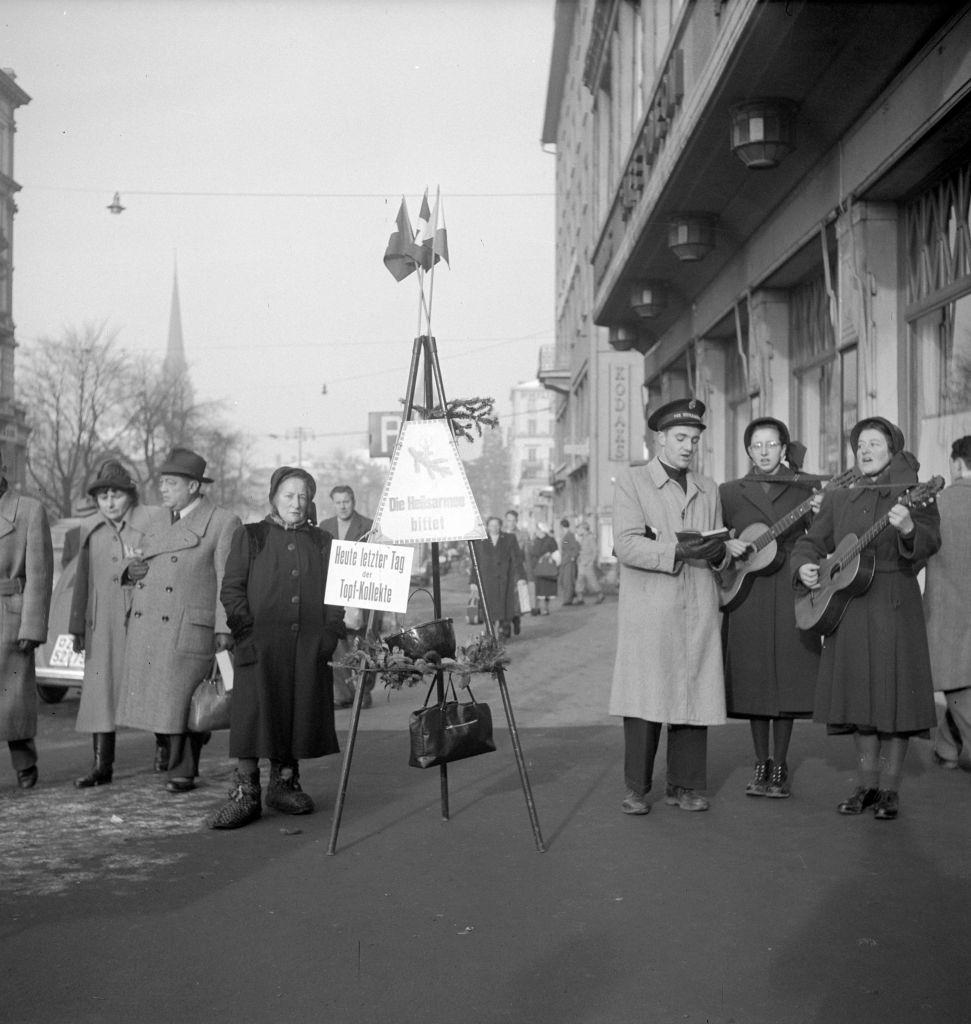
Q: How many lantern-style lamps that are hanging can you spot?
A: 4